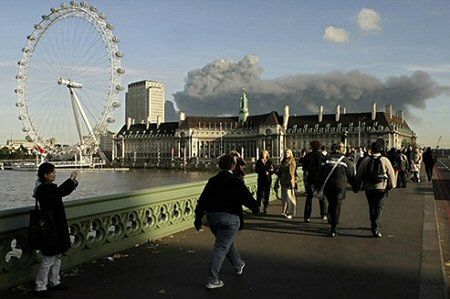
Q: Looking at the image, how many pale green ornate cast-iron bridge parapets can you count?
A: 1